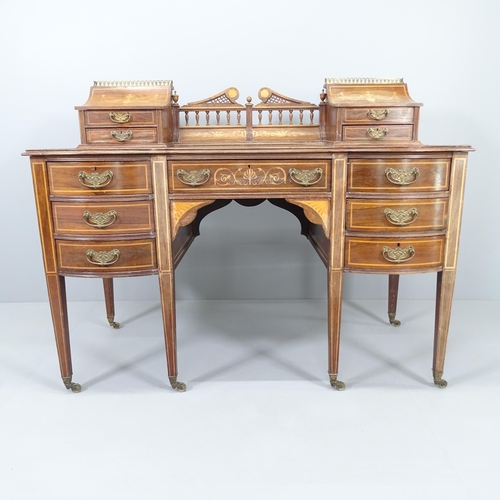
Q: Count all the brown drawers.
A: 11